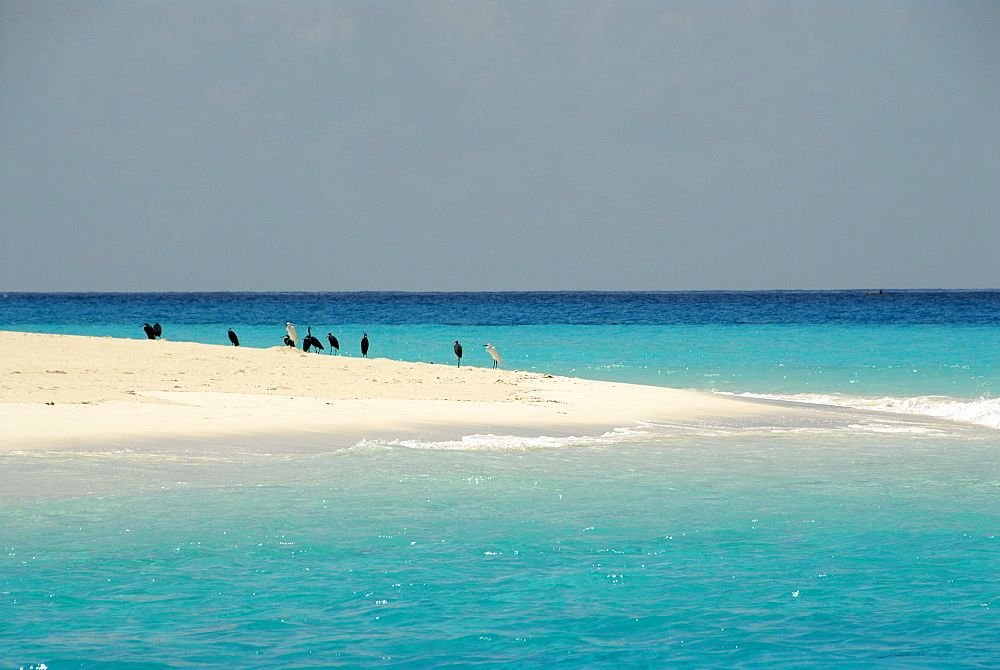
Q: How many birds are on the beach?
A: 11